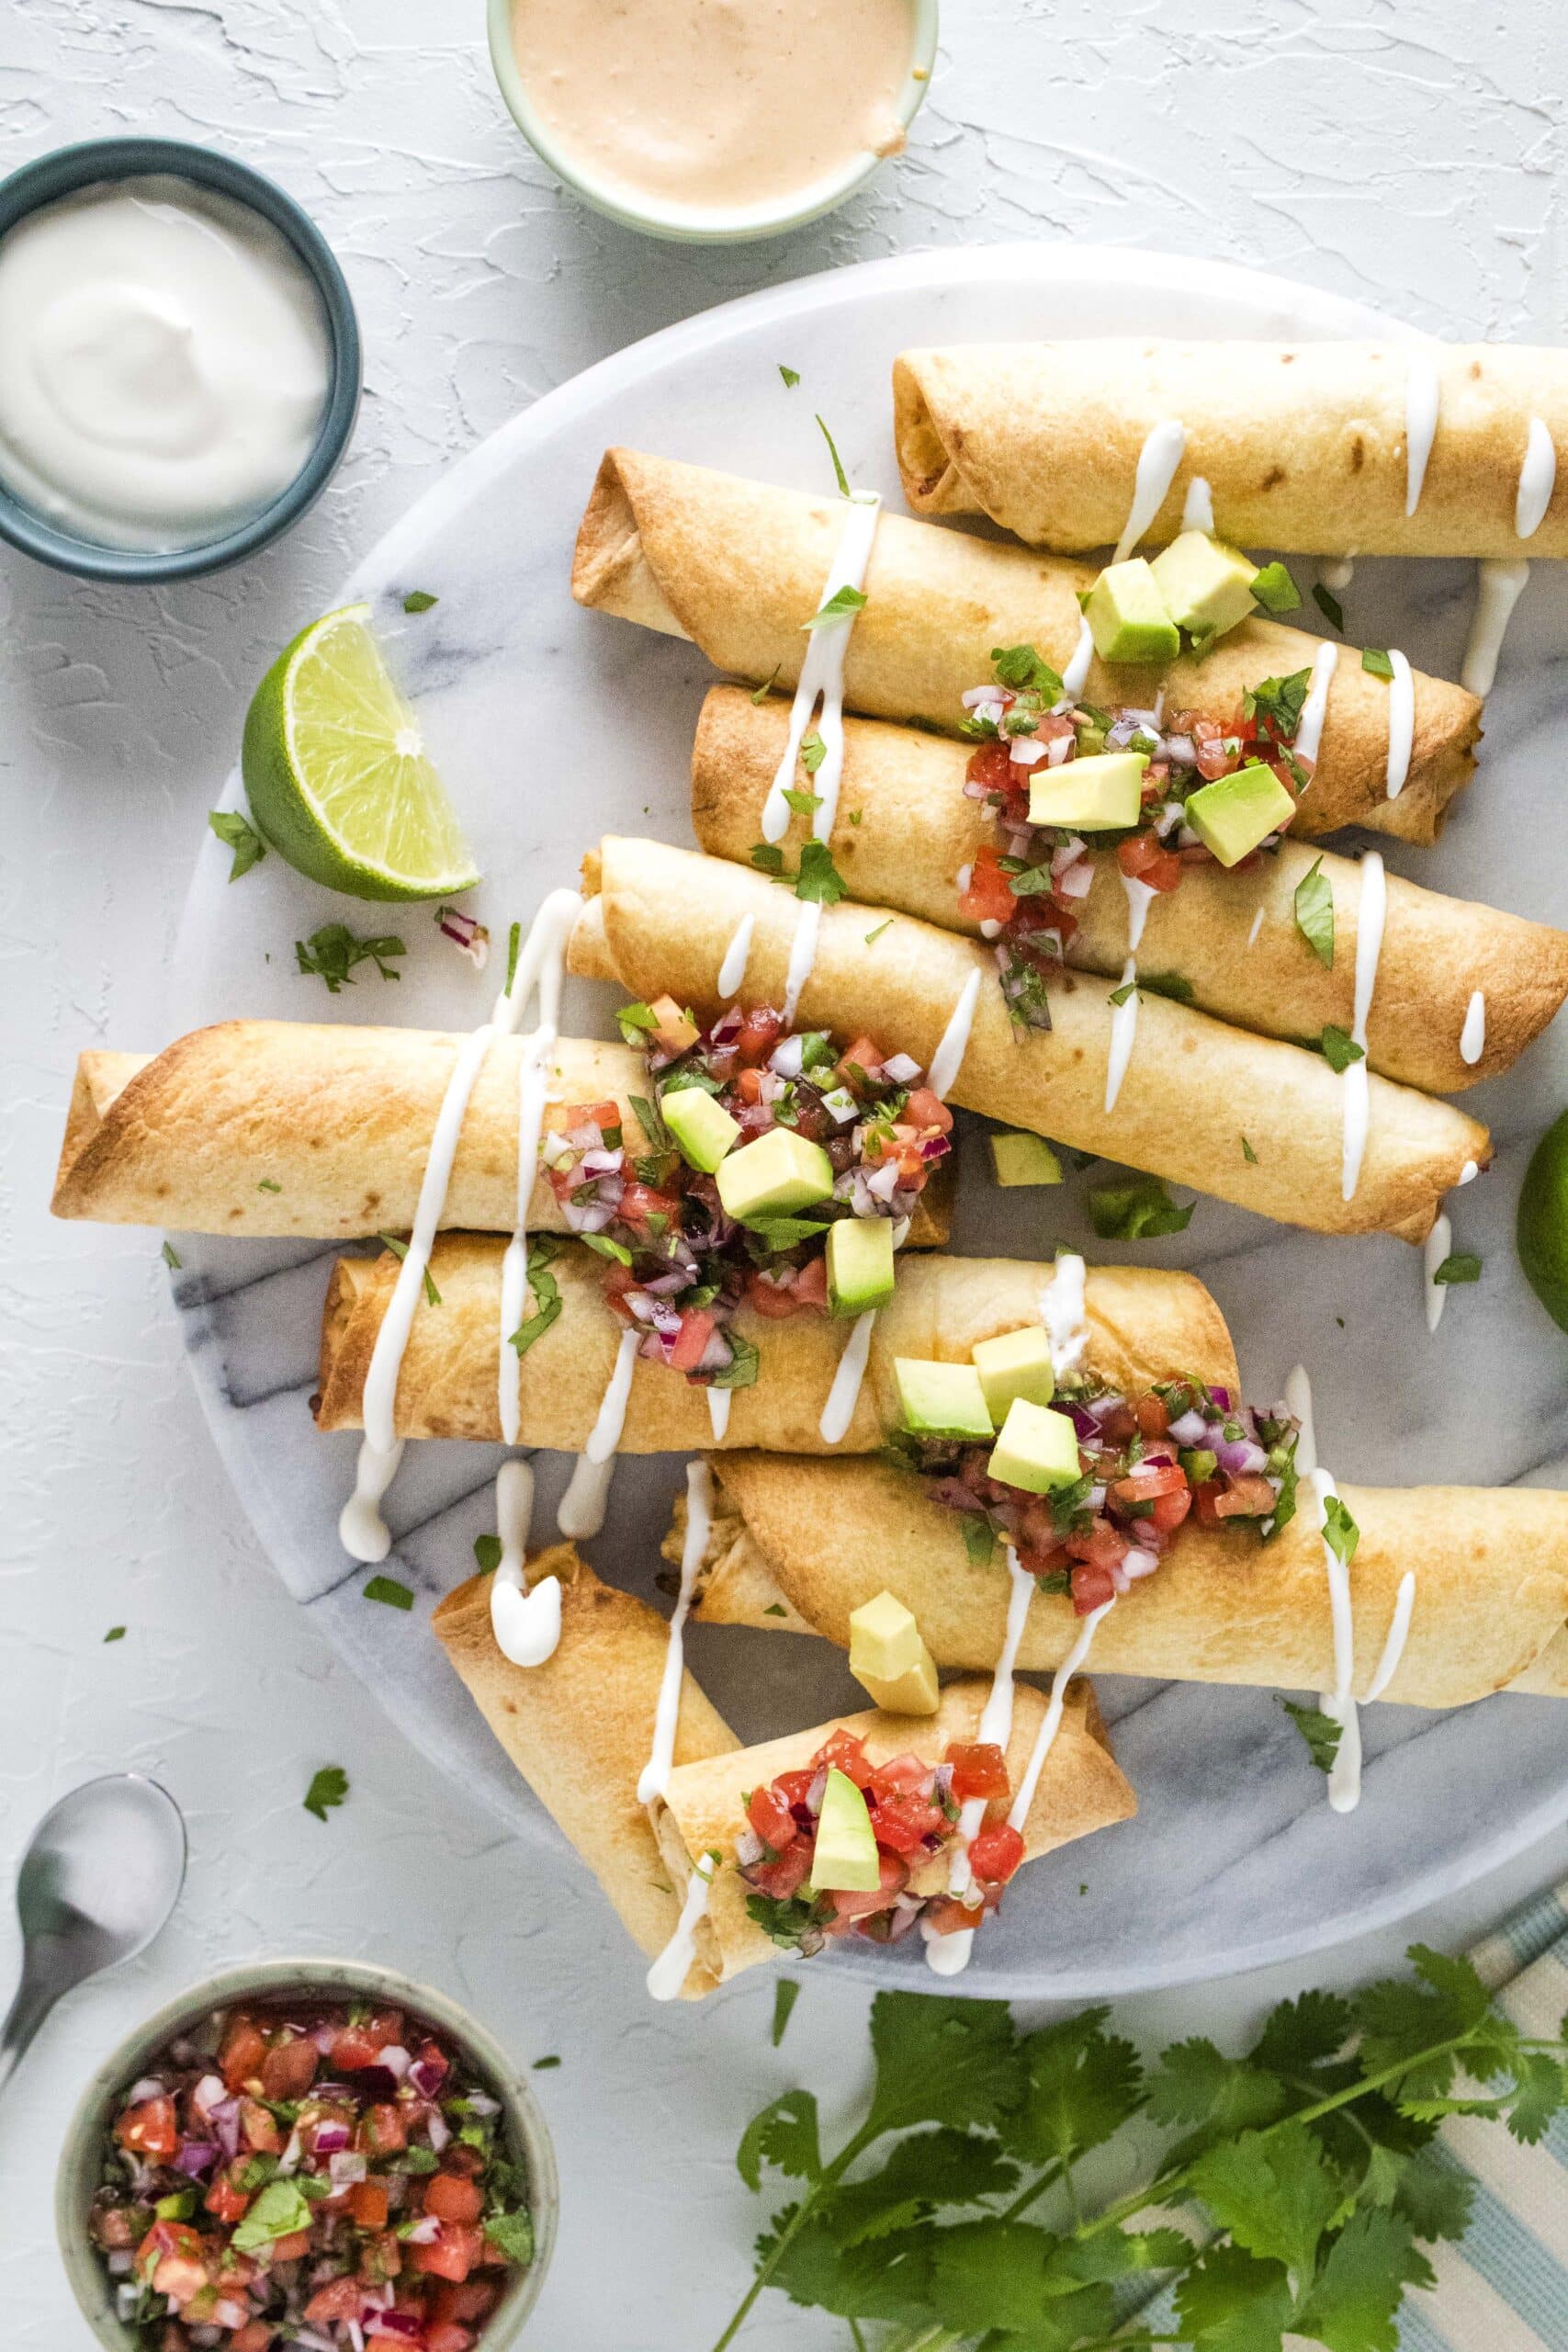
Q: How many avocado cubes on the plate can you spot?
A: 14